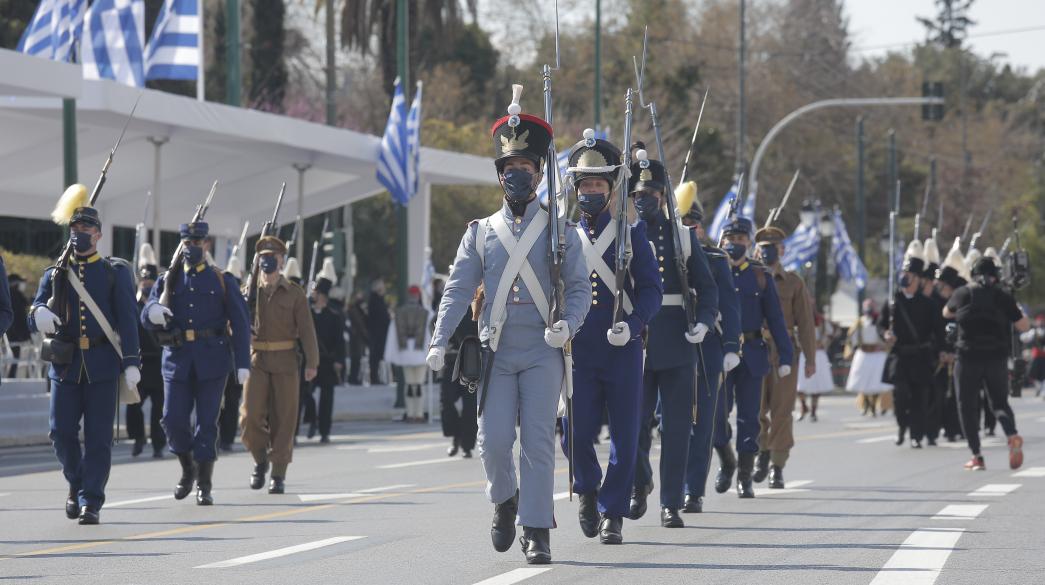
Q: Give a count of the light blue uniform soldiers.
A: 1